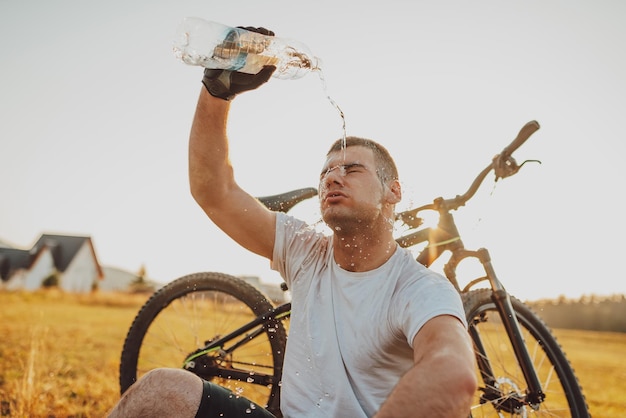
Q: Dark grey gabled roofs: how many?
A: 2